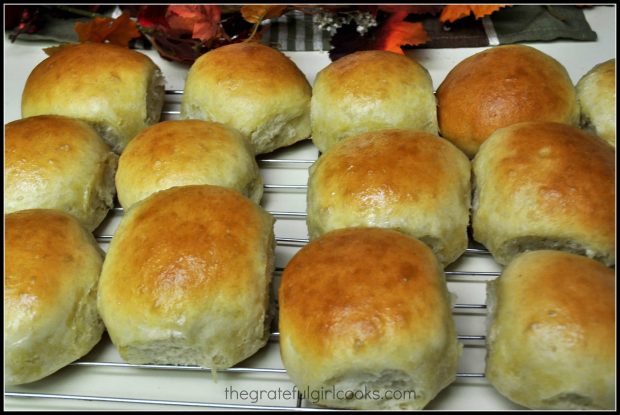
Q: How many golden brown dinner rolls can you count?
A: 13